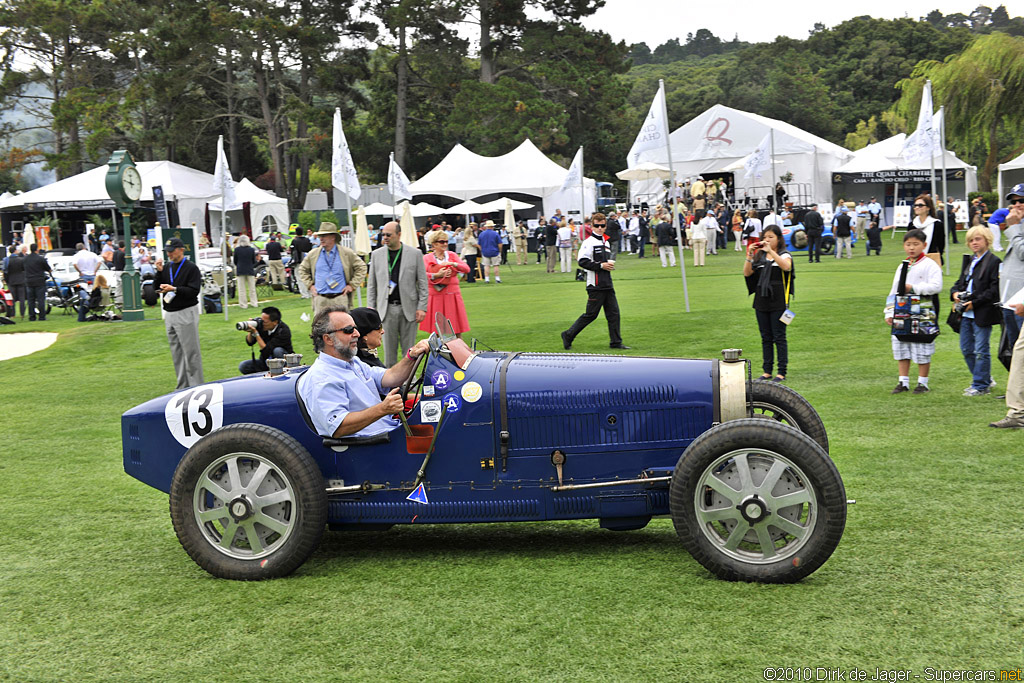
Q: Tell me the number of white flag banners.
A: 8